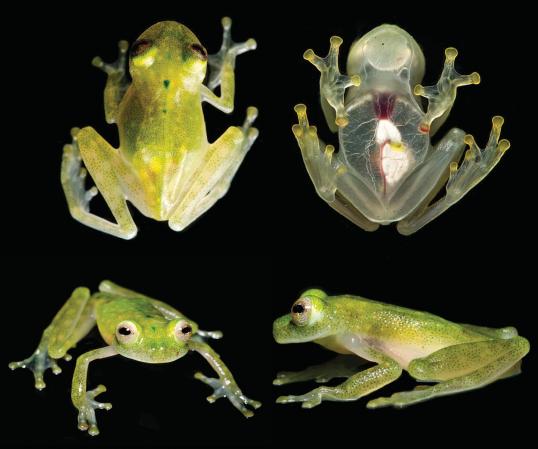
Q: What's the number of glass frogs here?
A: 4